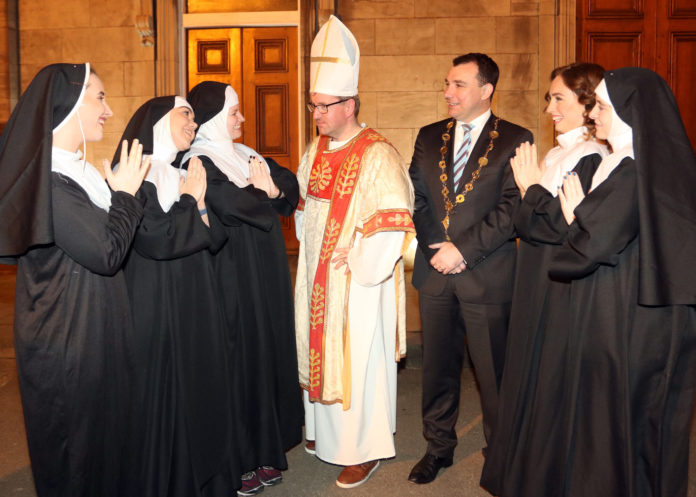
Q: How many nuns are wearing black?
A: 5